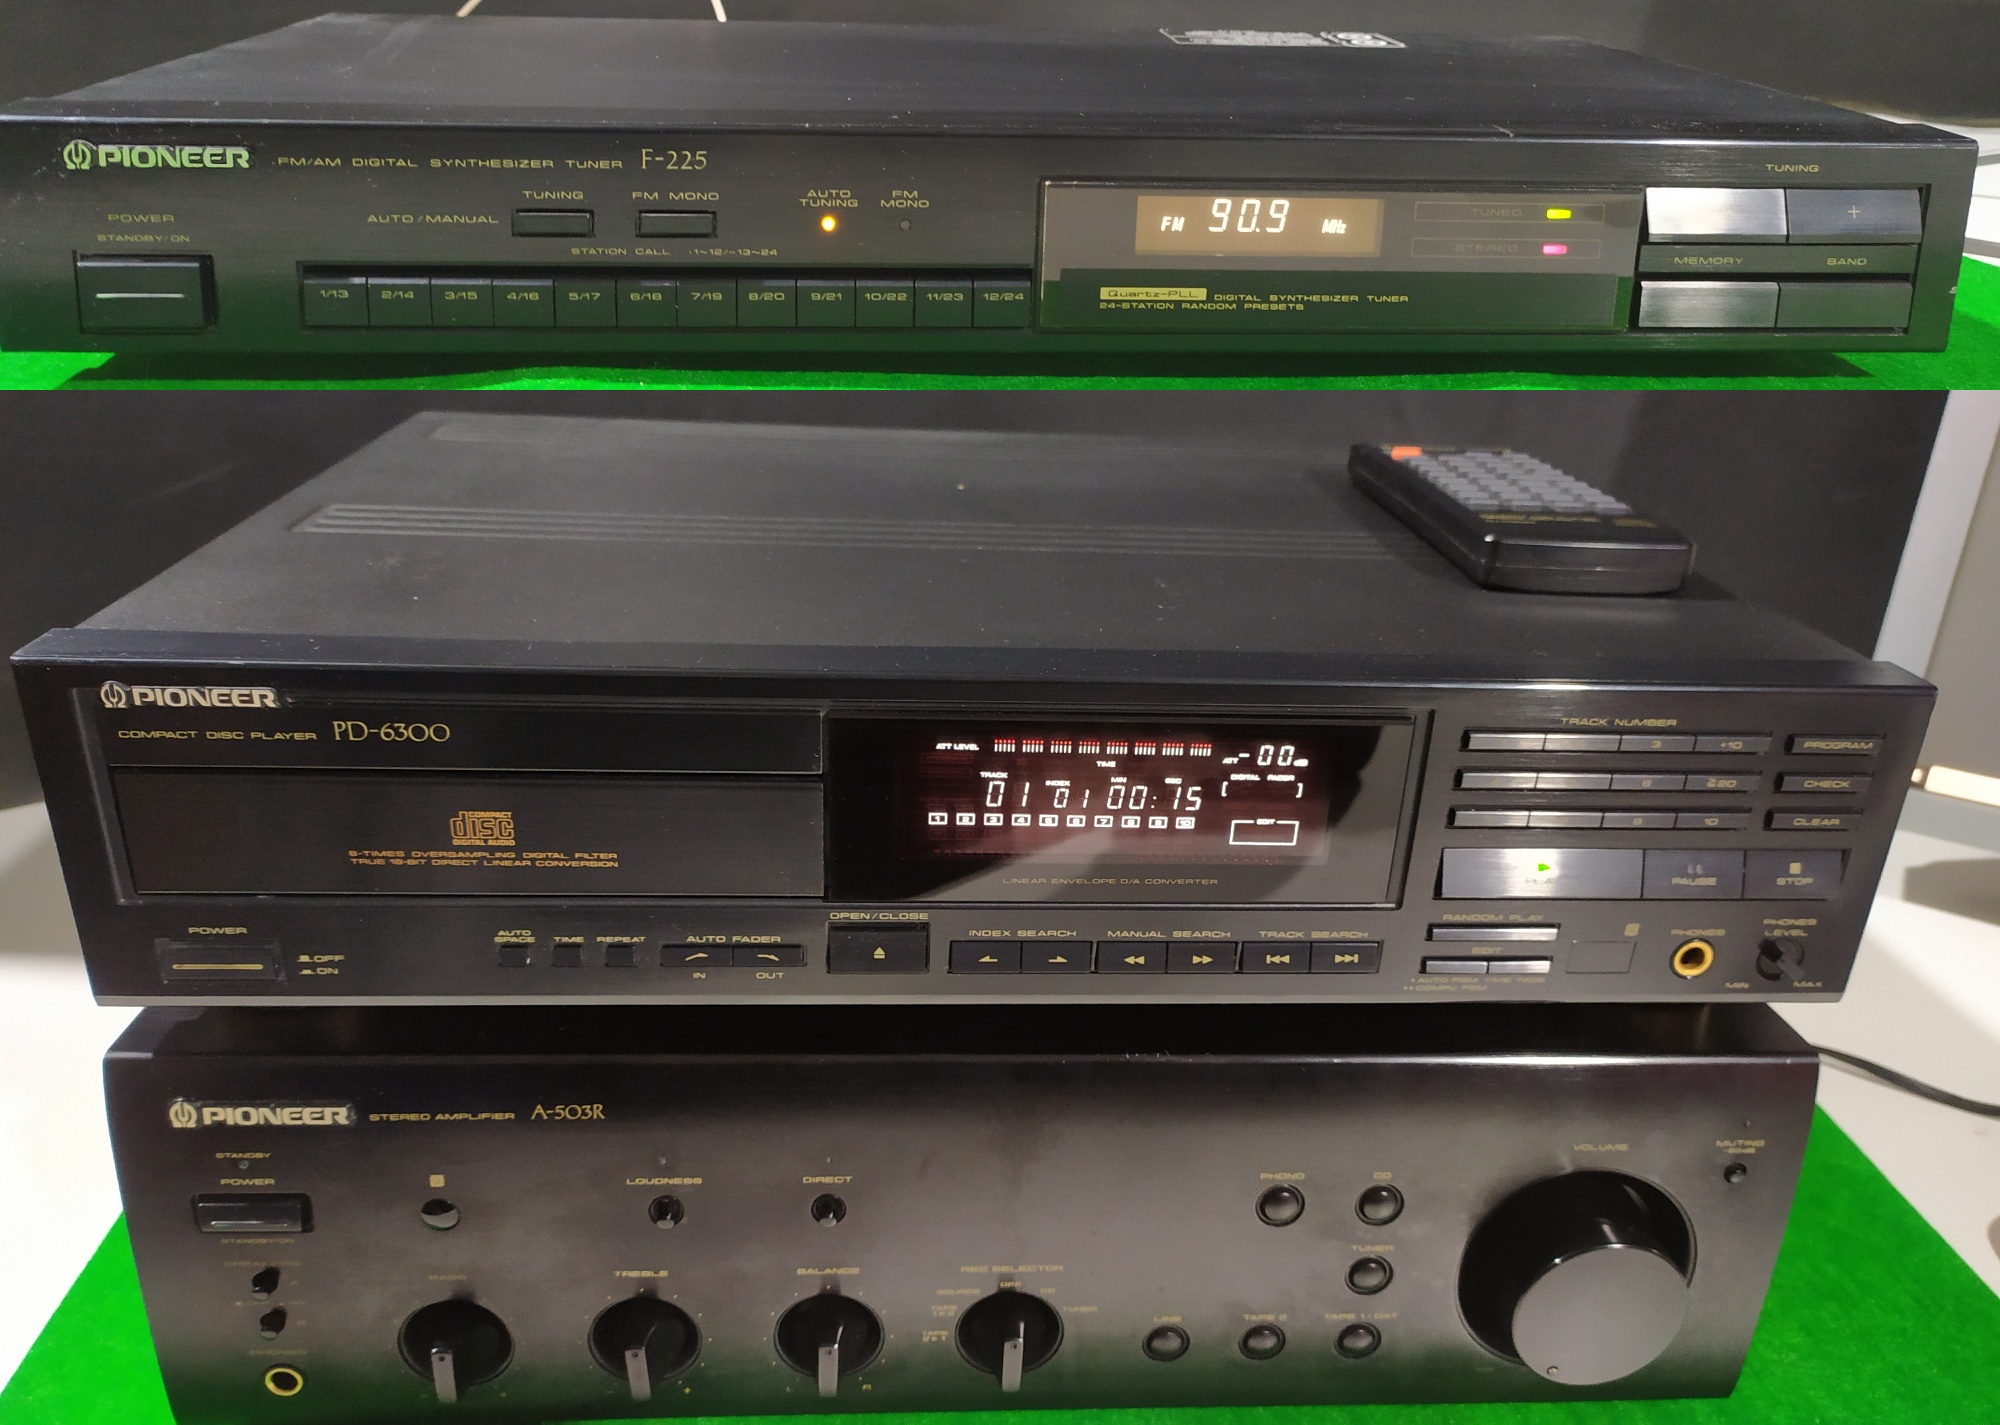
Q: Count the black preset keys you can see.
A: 12